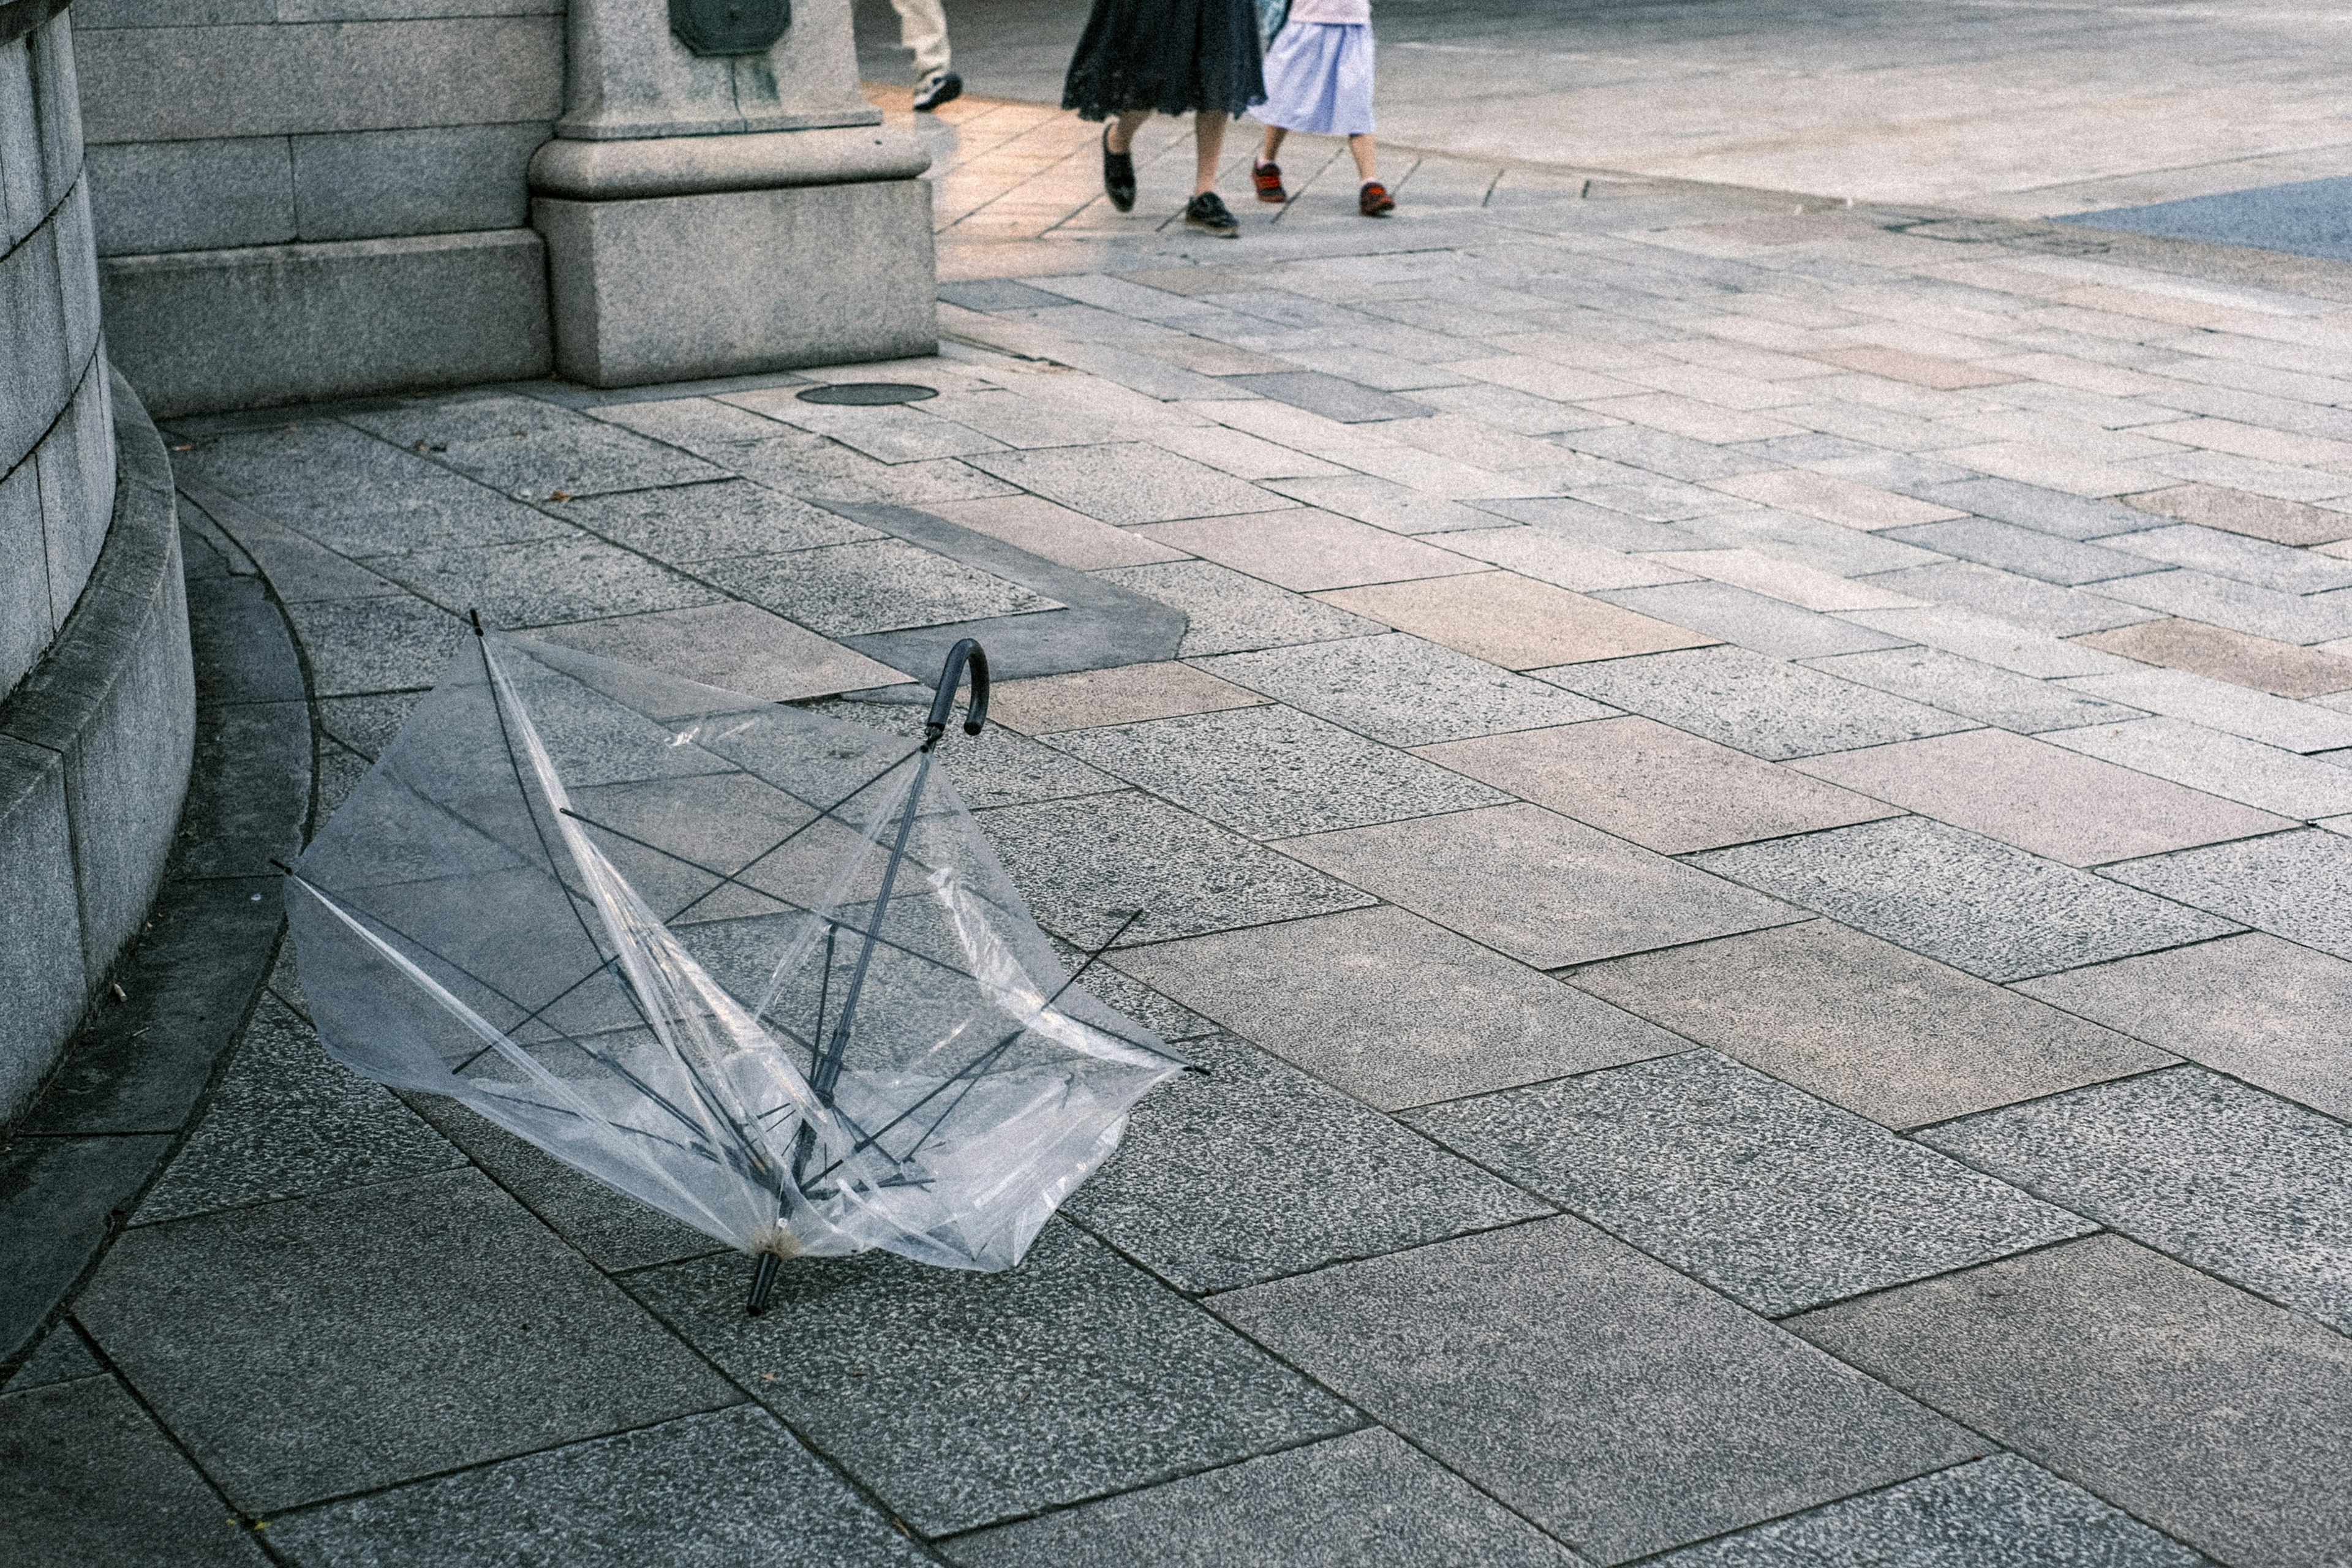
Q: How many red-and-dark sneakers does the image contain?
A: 2